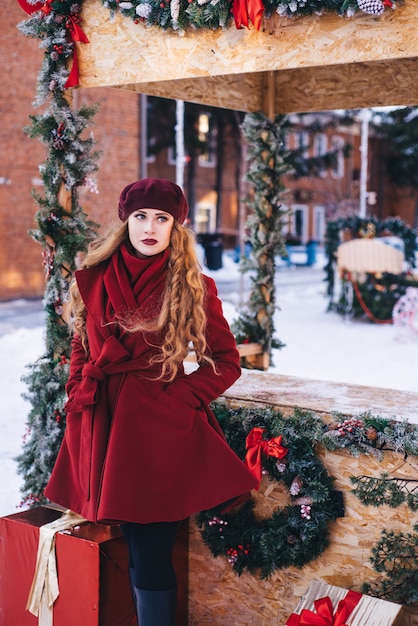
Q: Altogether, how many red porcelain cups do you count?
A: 0